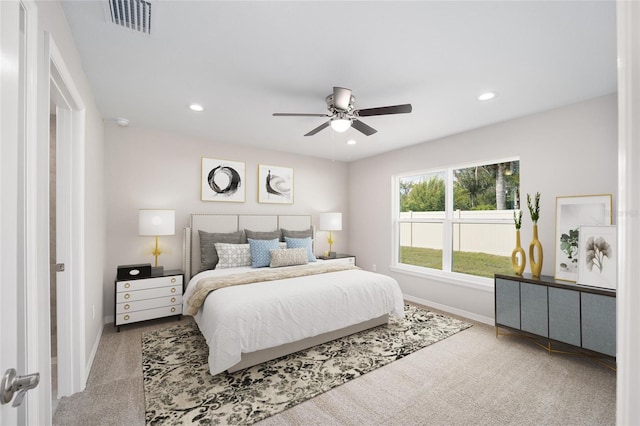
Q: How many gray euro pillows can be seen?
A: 3